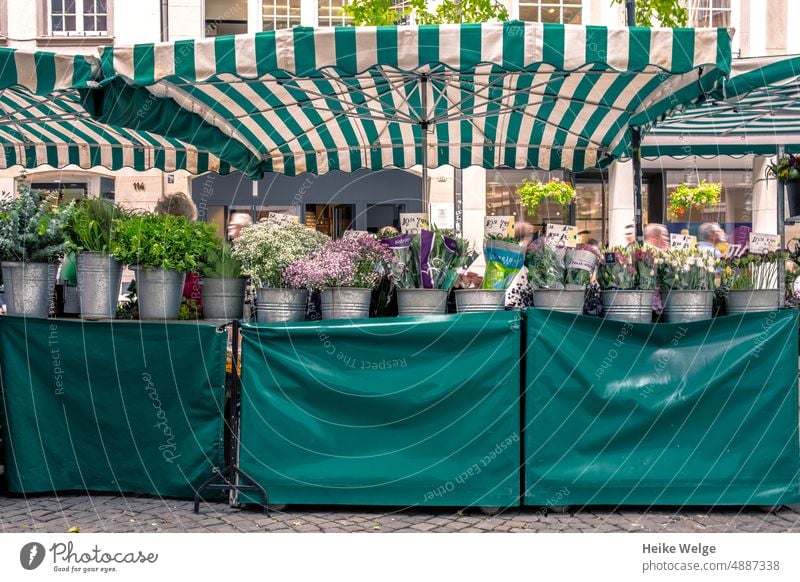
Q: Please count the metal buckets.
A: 12